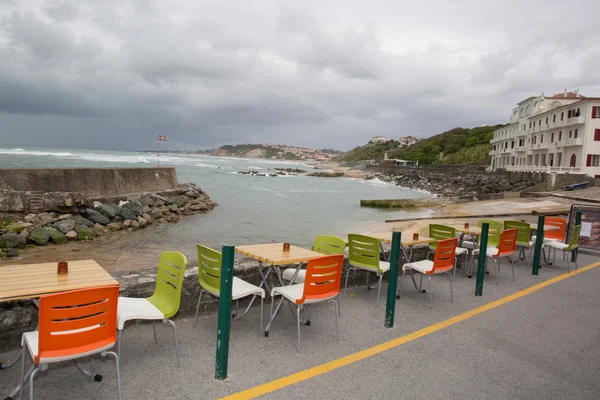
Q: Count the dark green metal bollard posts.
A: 5